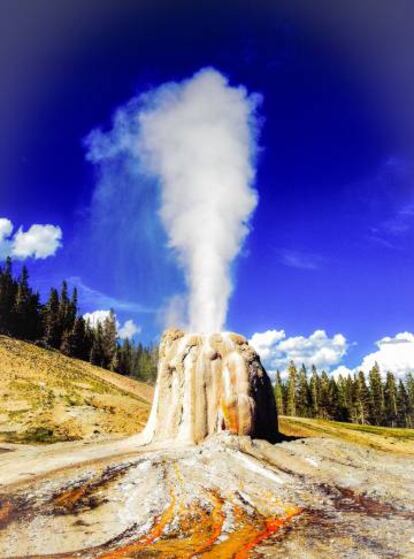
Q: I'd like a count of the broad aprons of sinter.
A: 1